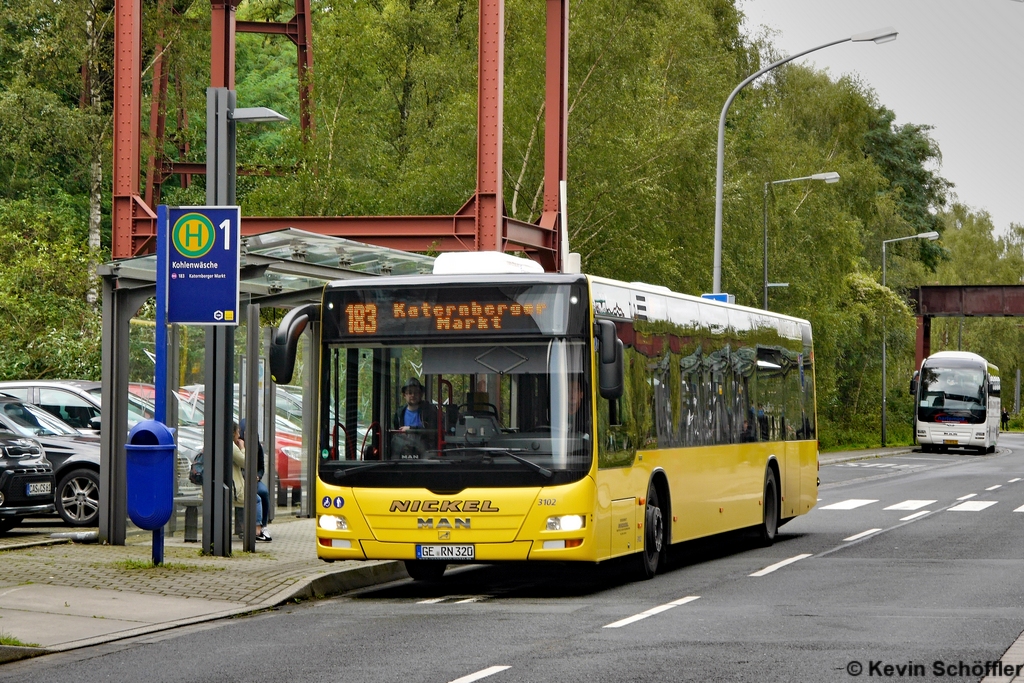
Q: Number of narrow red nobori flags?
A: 0